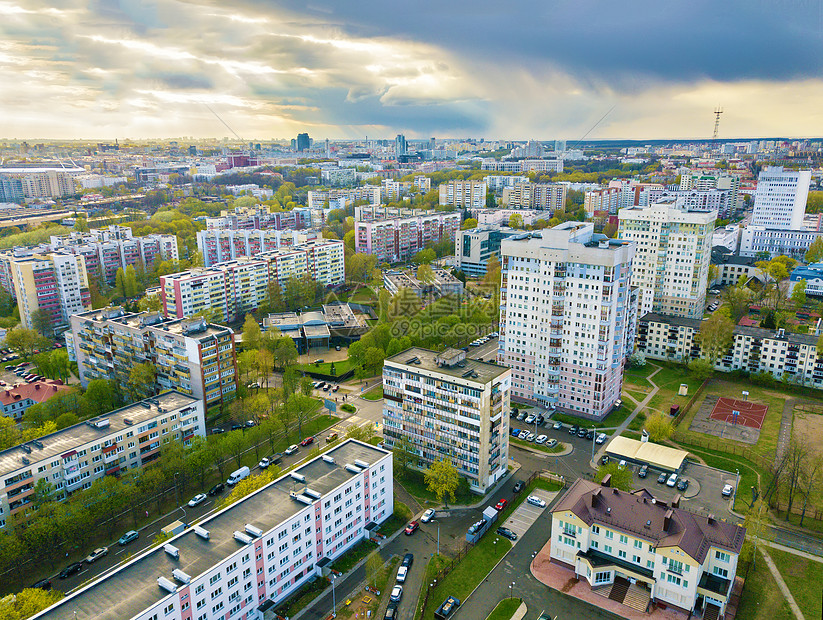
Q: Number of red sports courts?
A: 1